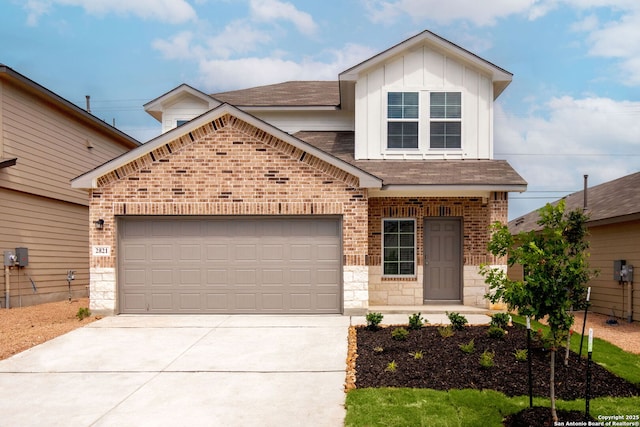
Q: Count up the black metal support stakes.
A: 3